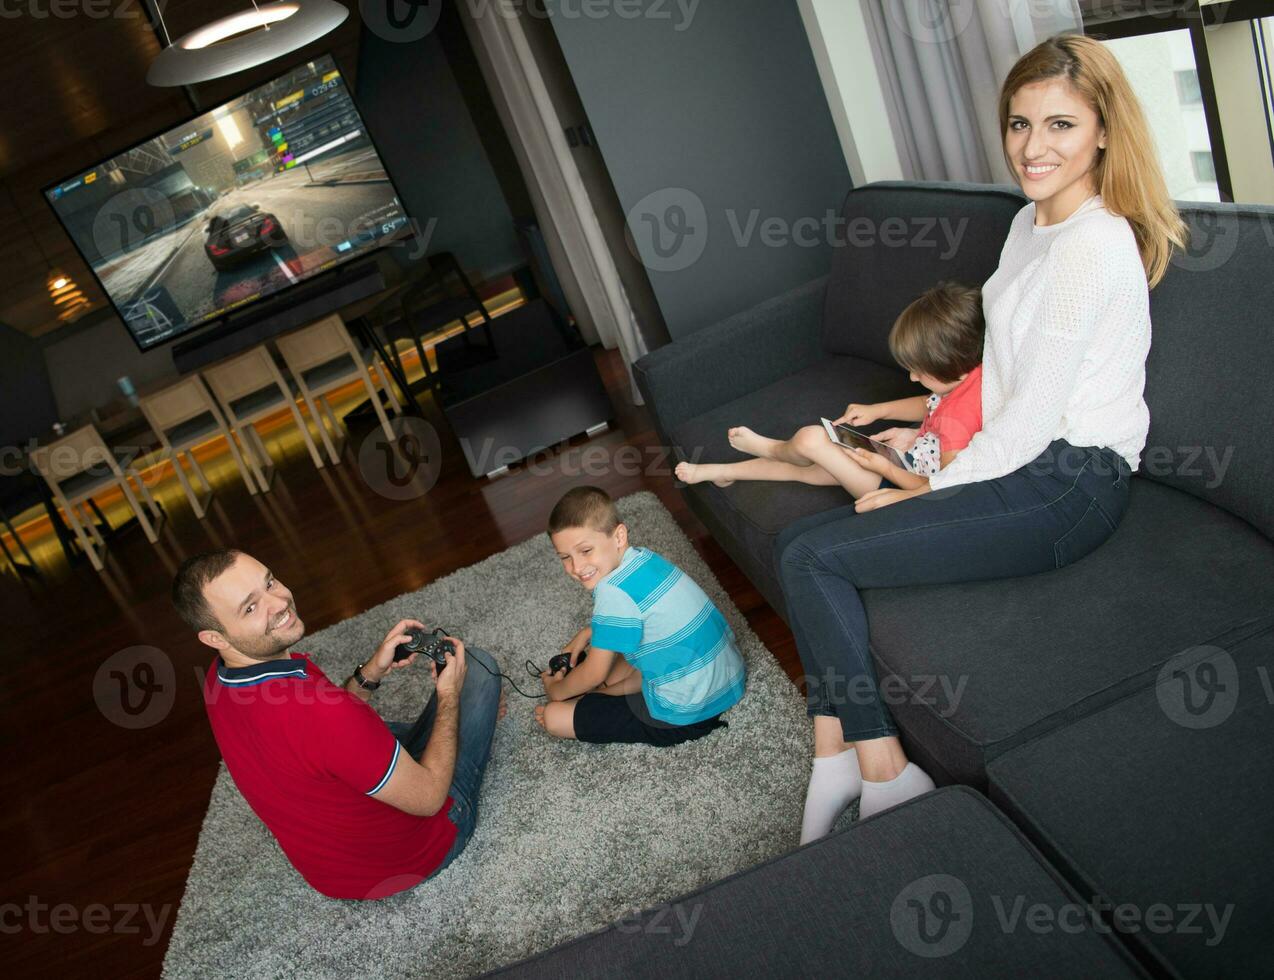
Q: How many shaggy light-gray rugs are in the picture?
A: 1